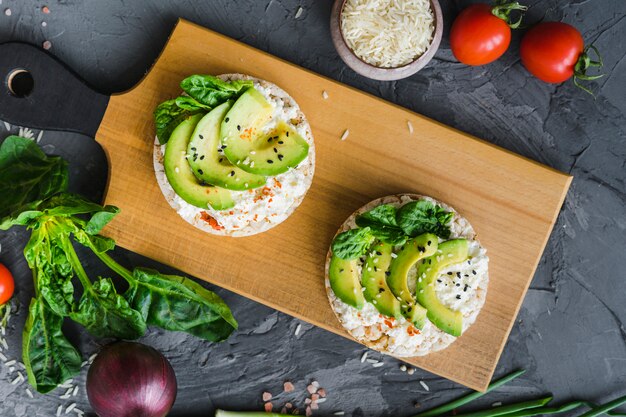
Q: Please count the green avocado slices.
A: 7